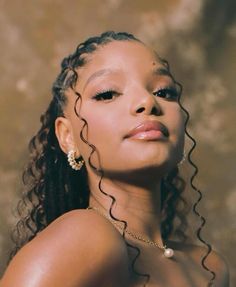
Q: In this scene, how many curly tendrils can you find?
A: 2